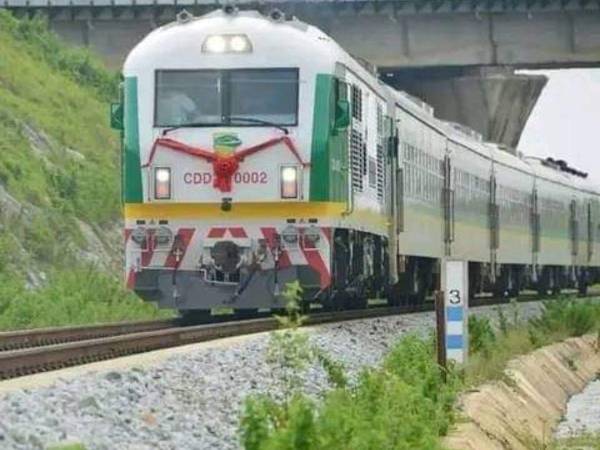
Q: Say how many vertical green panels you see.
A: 2